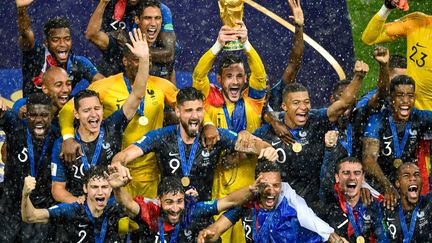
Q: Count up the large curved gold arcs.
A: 1